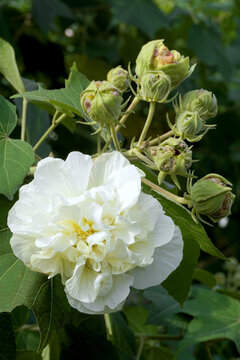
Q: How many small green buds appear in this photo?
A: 8